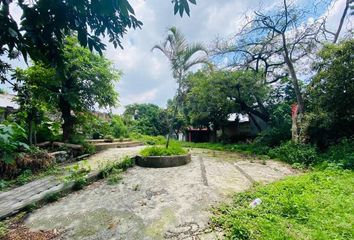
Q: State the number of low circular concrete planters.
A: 1